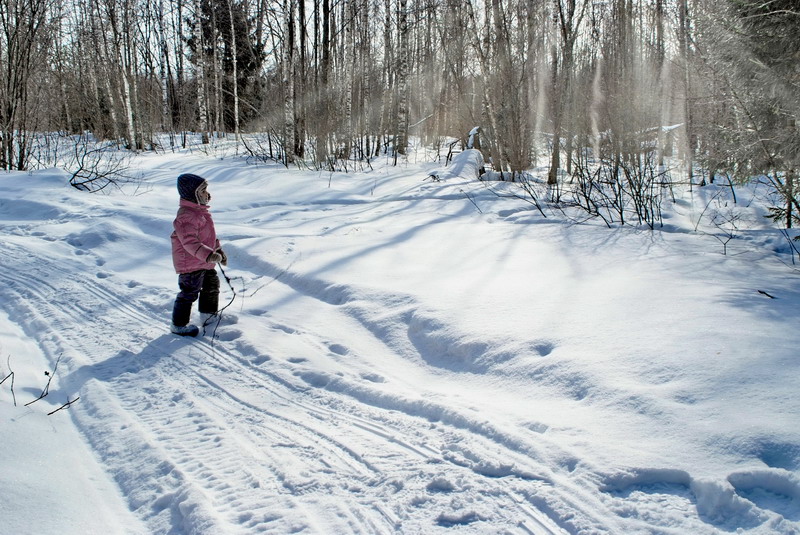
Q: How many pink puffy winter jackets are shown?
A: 1